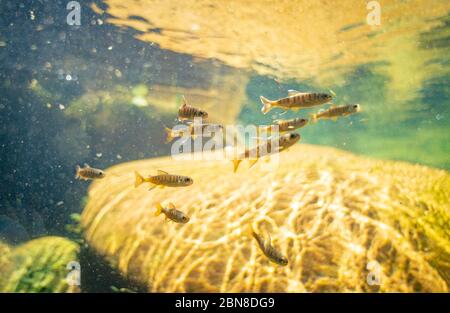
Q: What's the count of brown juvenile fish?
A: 10